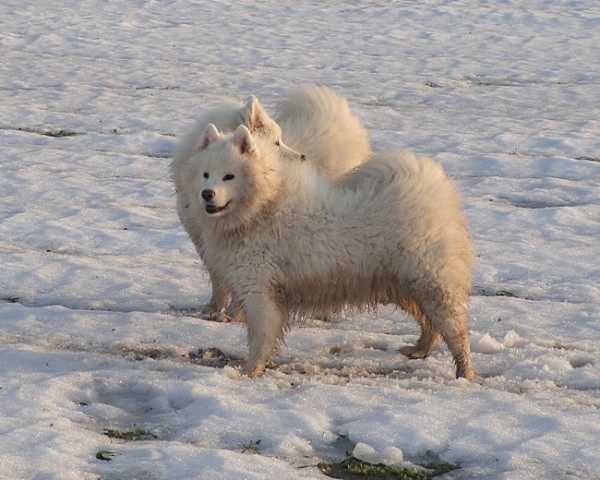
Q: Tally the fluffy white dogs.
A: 2